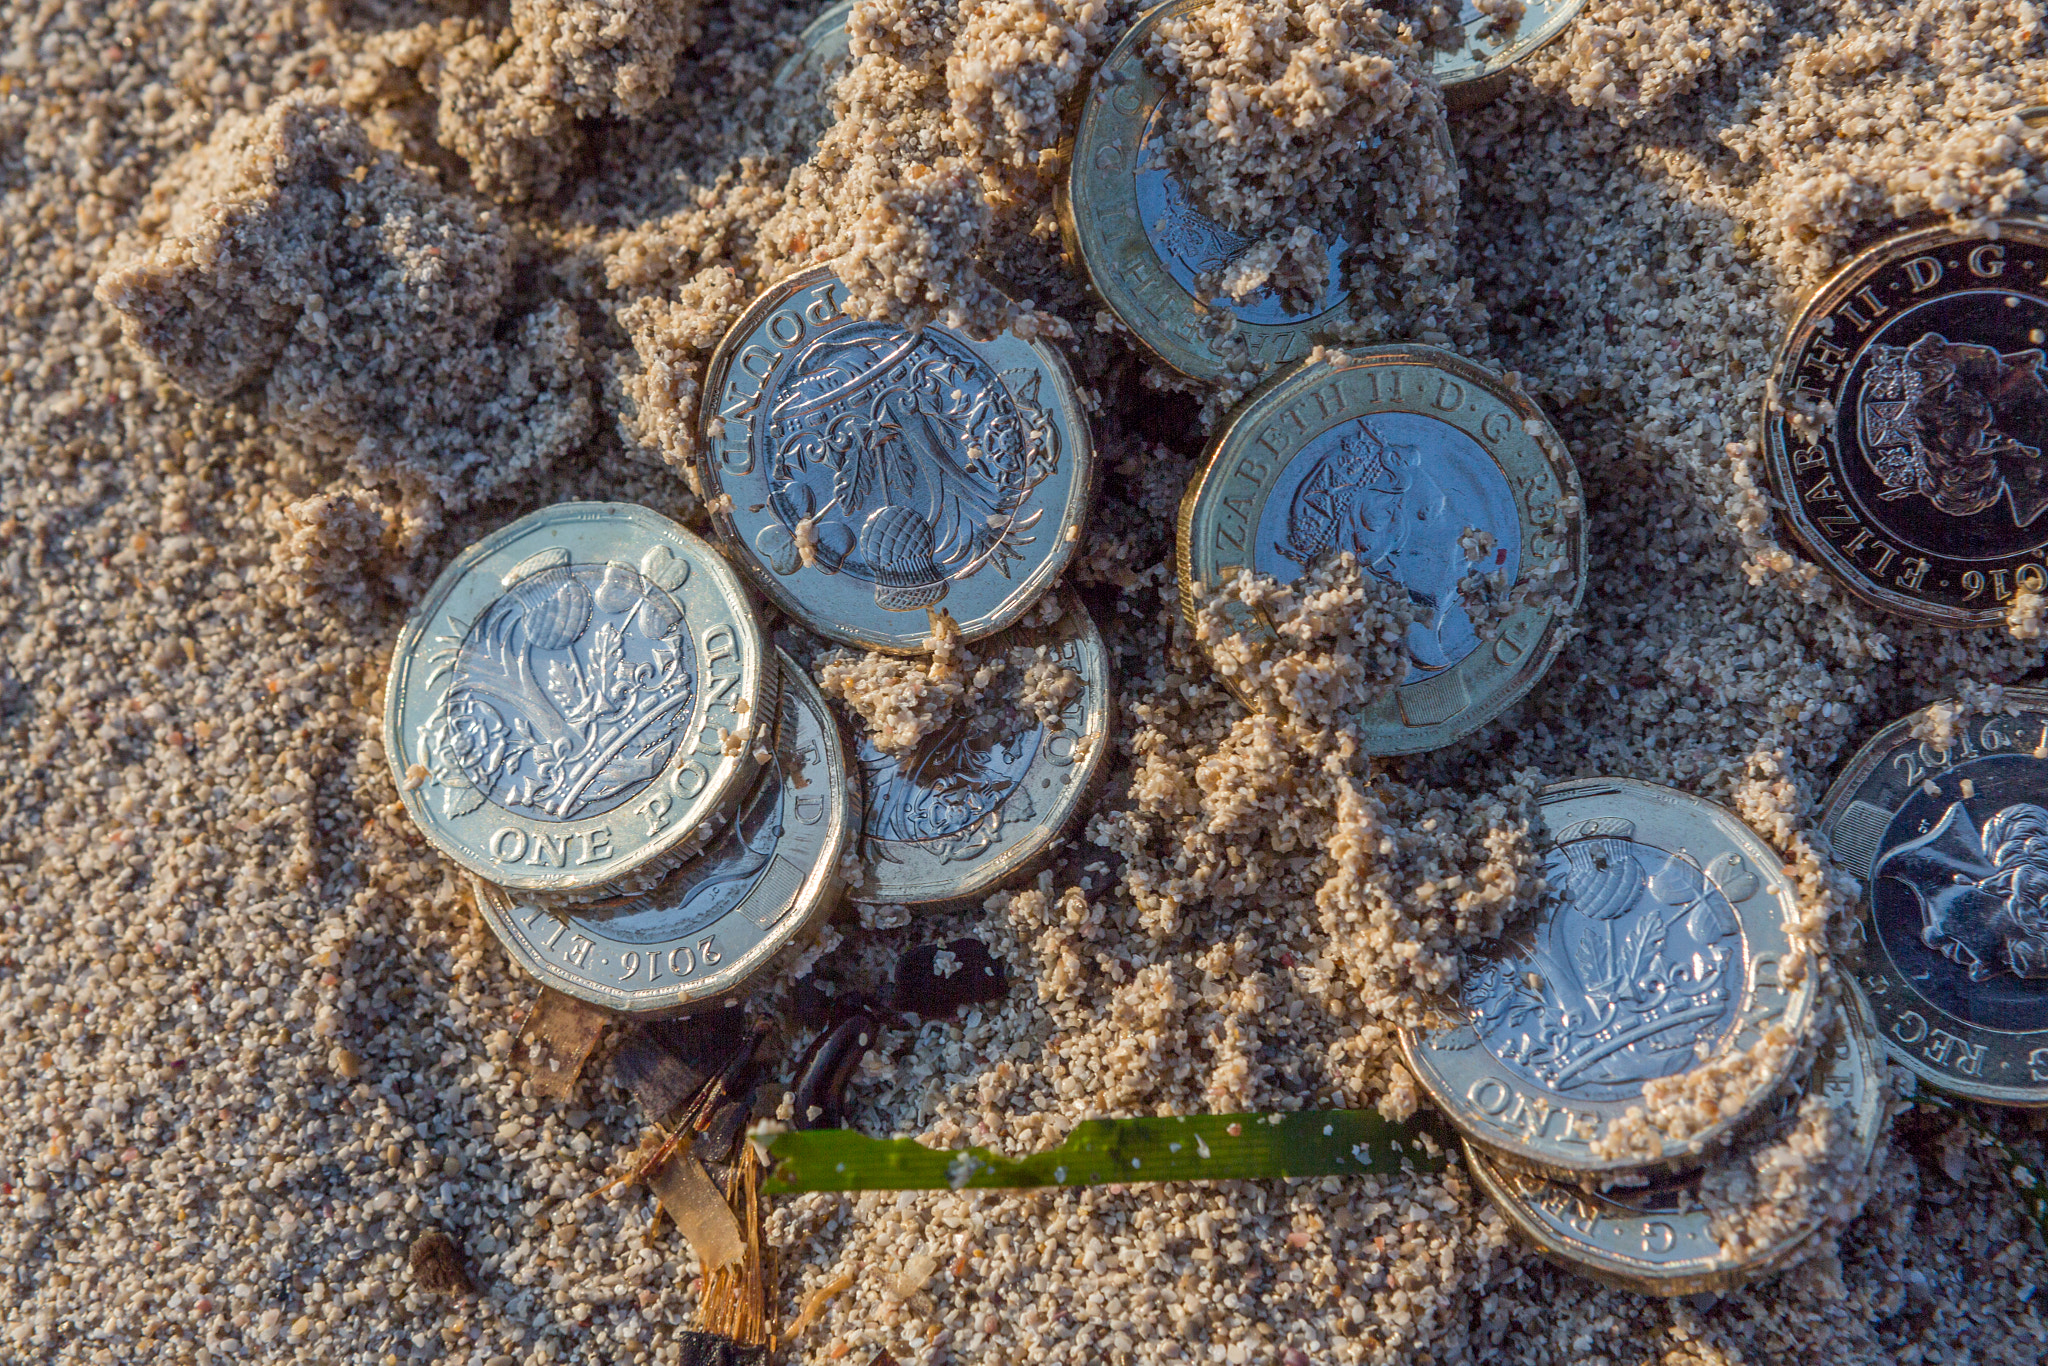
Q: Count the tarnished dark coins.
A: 2